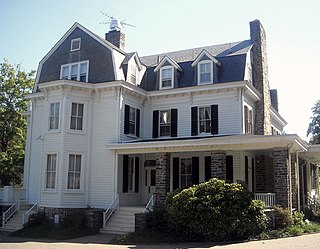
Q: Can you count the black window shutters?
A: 14